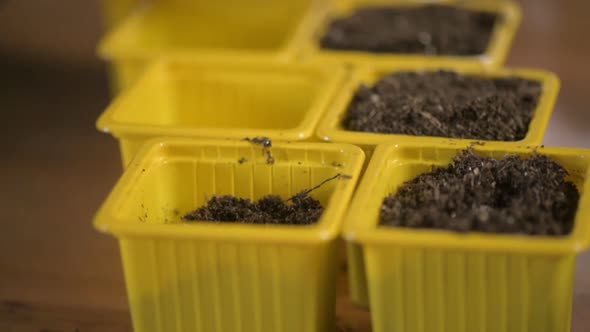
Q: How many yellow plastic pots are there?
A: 6